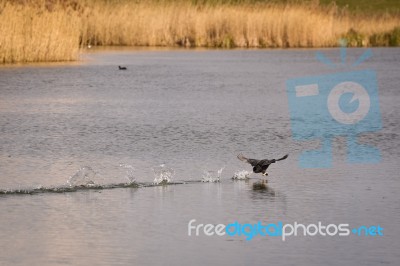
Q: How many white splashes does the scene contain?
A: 5